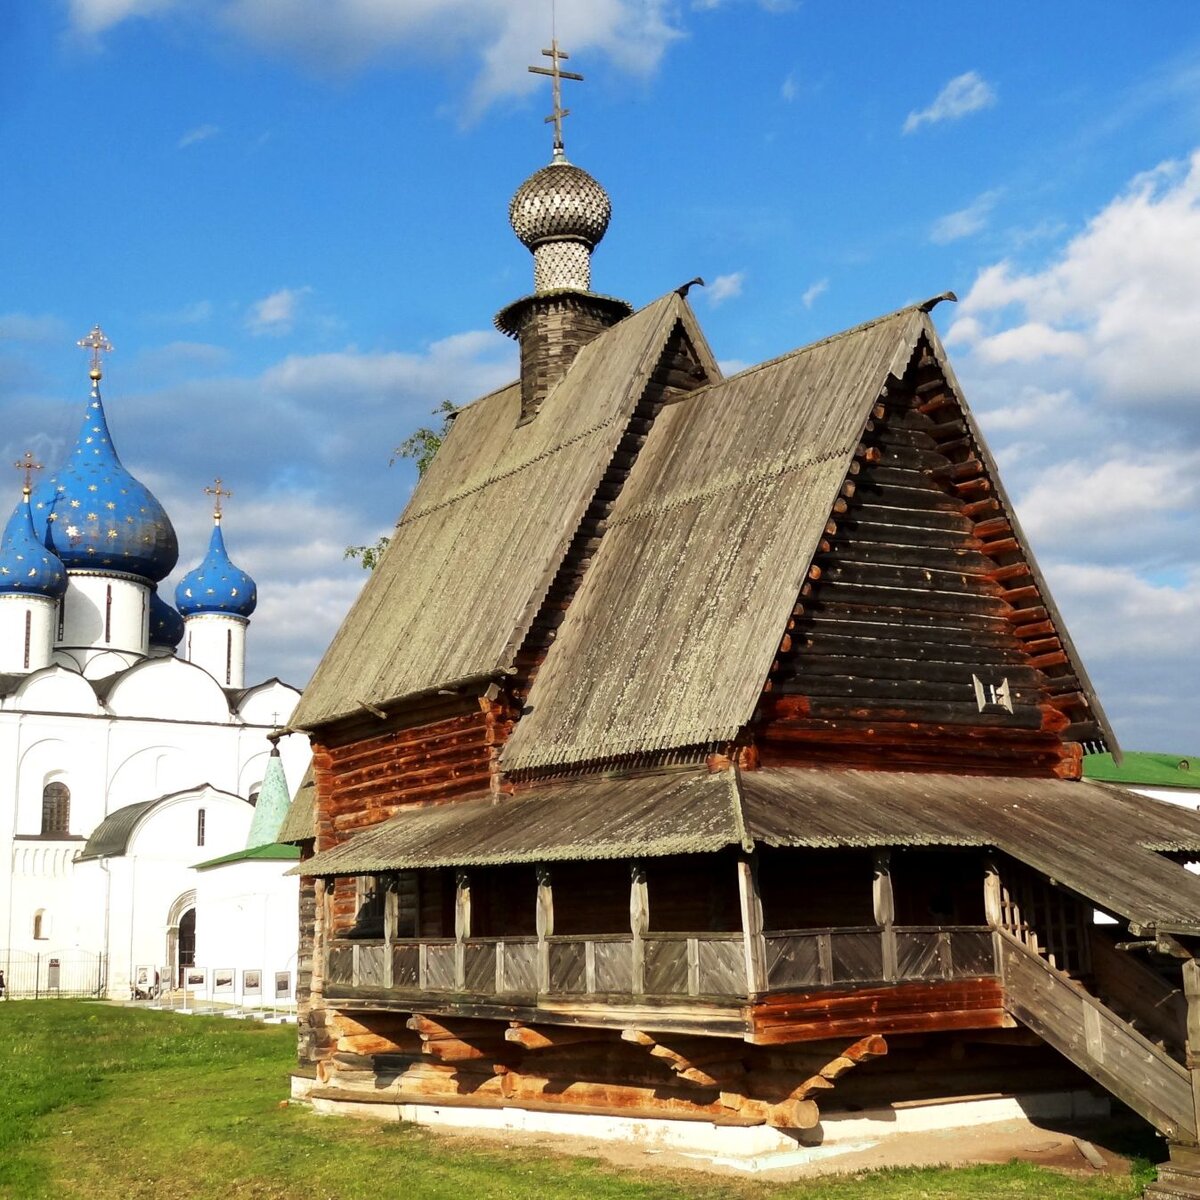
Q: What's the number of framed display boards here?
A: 6